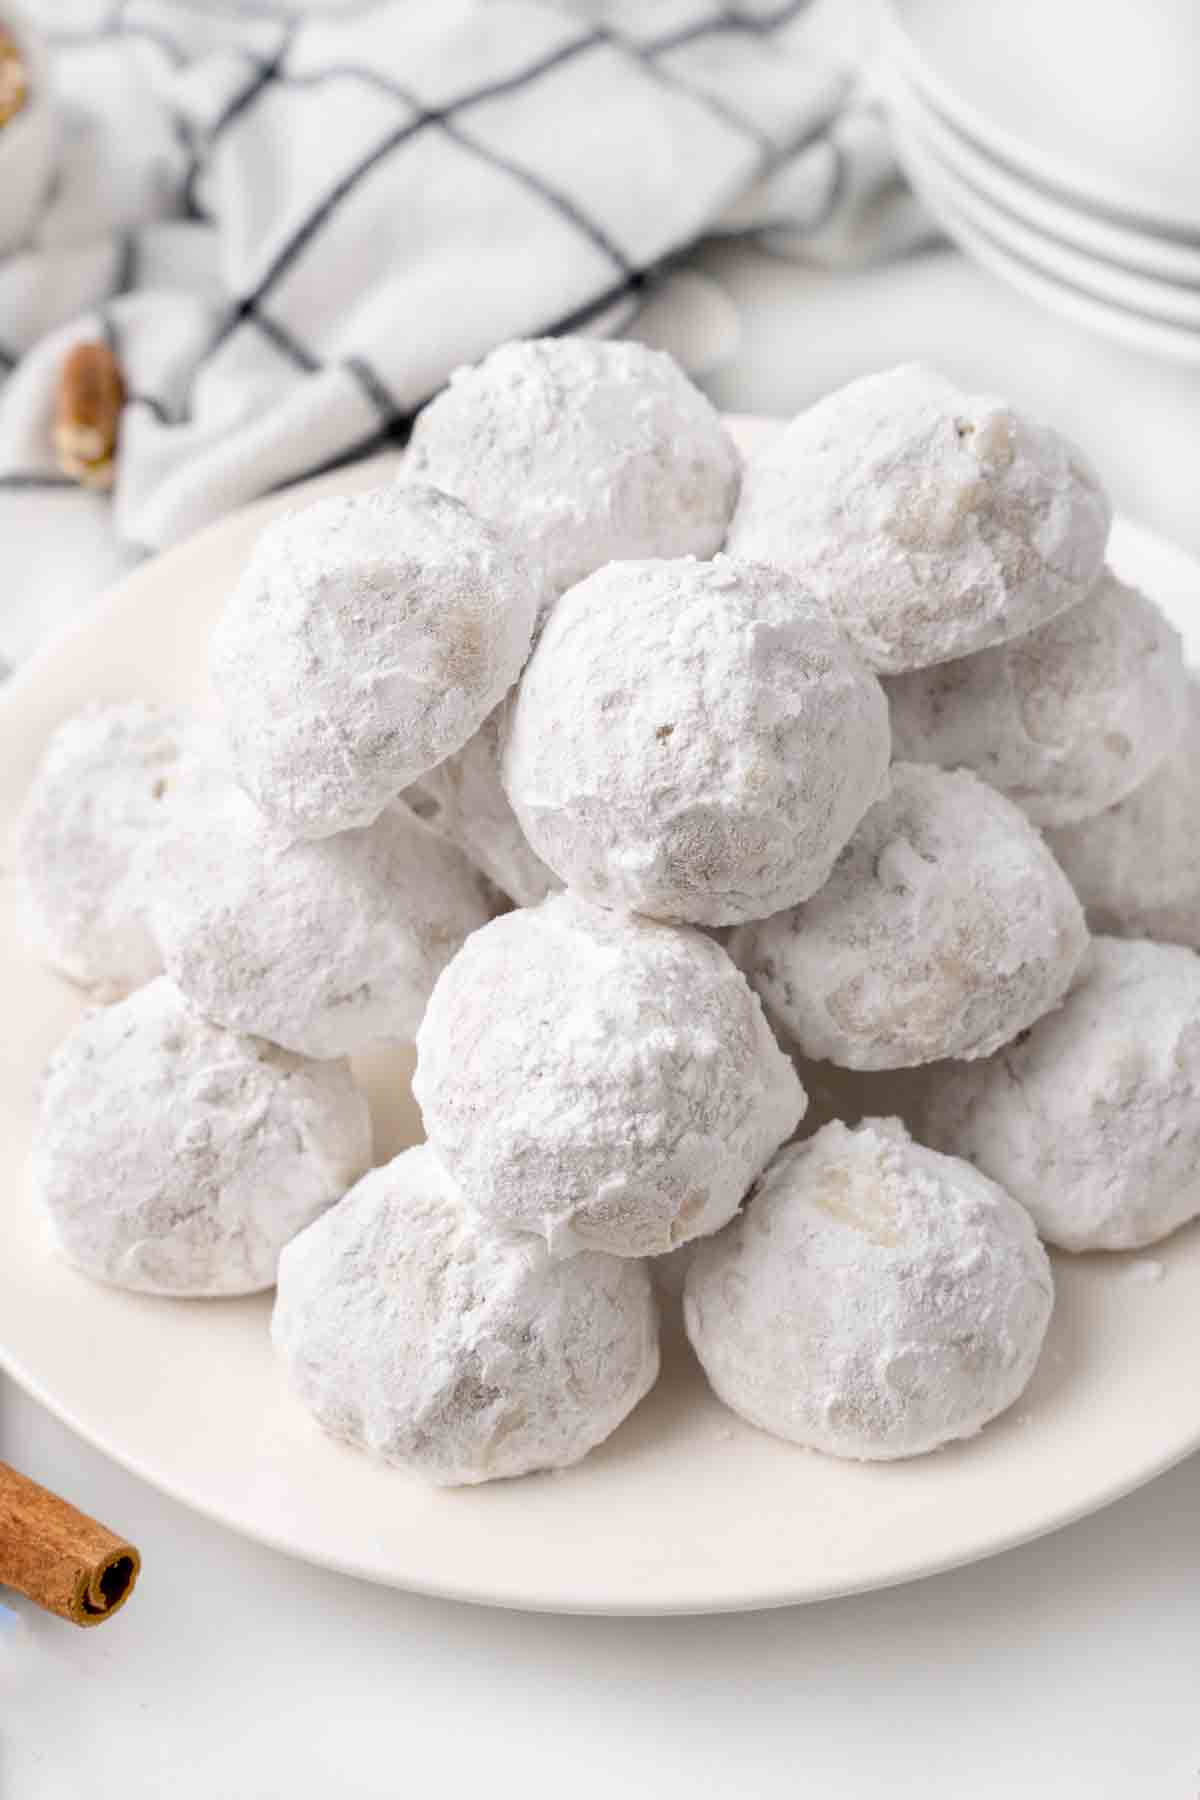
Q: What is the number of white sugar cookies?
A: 15